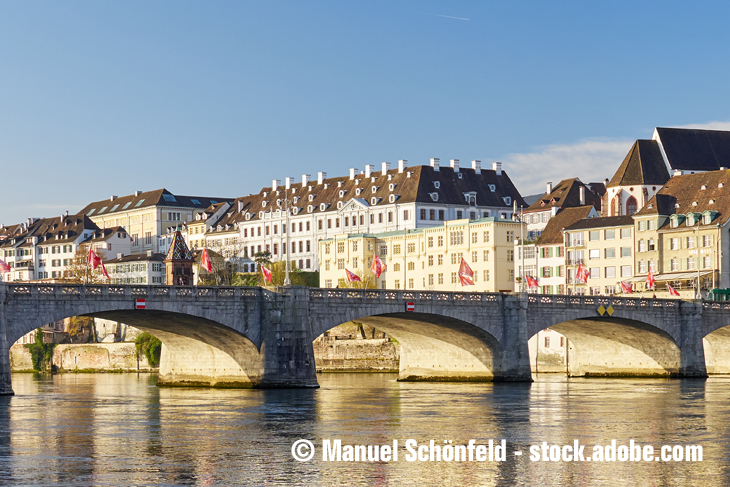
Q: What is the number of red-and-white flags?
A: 13